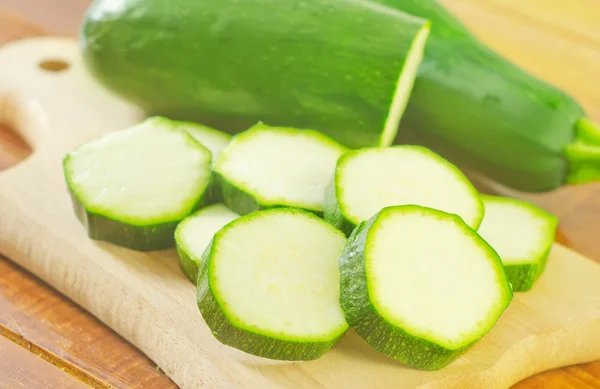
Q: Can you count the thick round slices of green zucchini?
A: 8